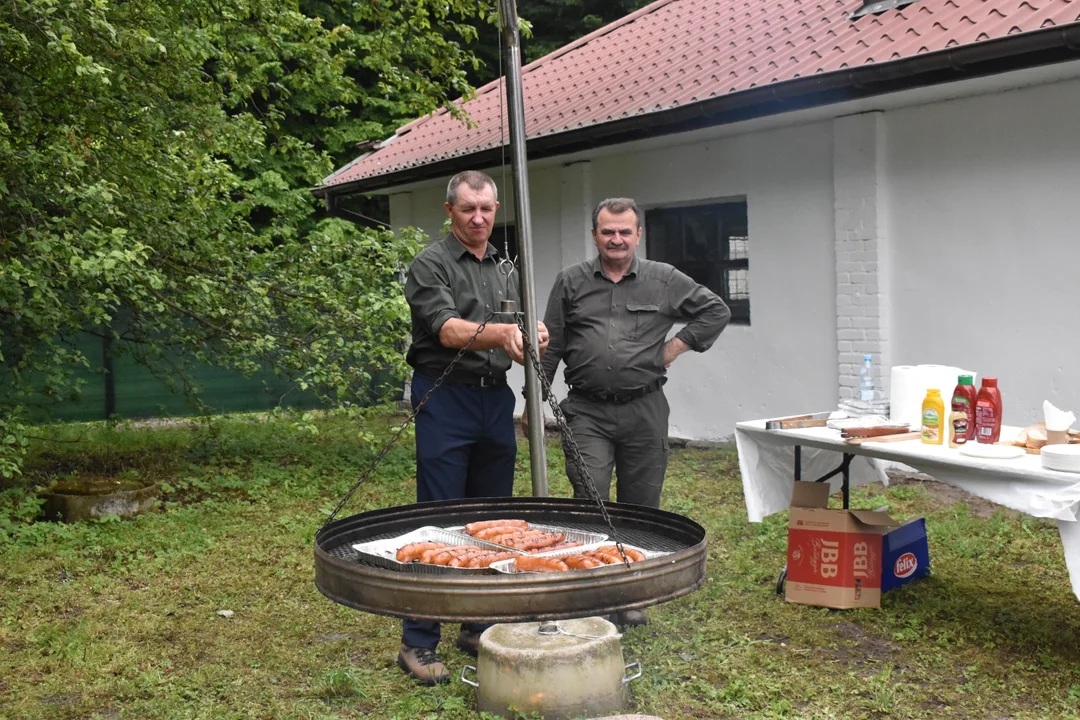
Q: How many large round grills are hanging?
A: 1